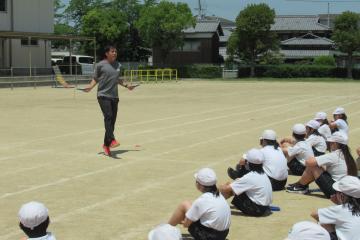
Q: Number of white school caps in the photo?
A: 12